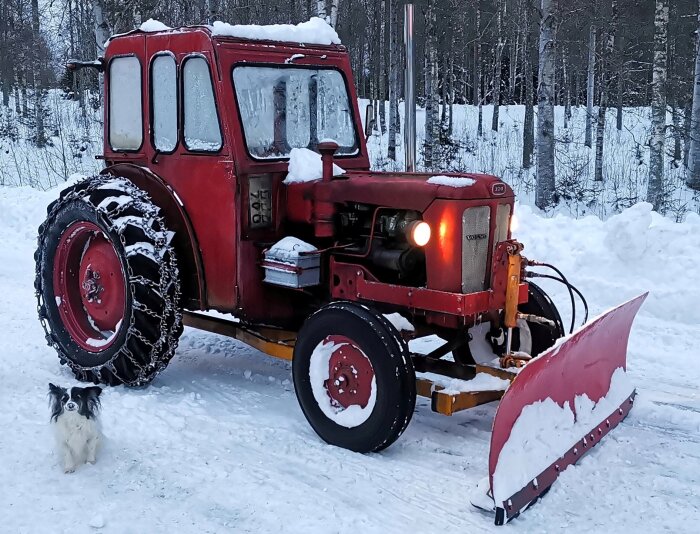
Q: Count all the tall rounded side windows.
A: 3